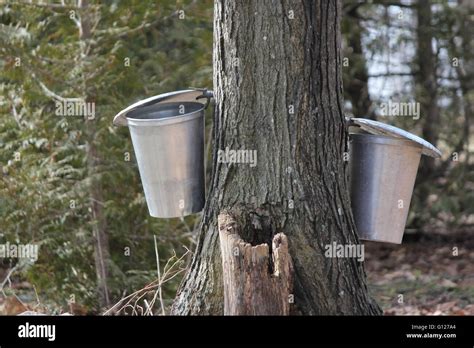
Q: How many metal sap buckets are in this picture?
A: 2